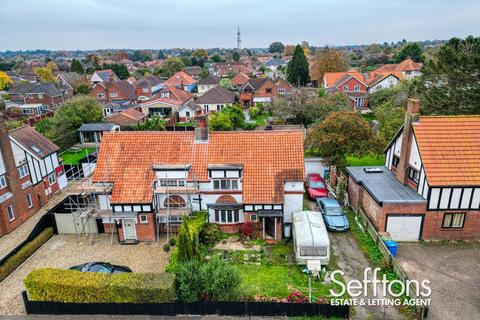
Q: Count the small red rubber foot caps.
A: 0